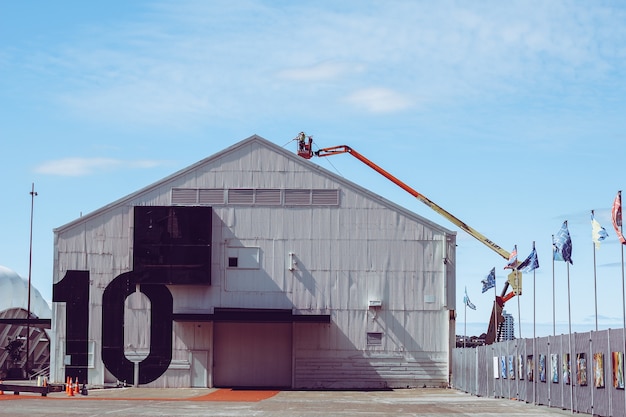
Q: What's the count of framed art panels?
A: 11